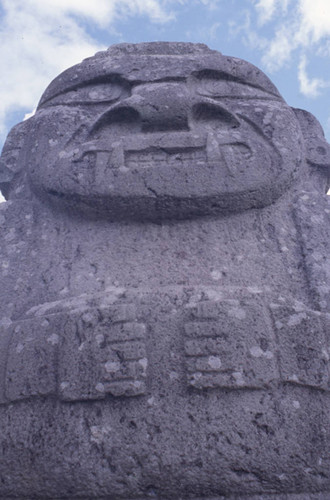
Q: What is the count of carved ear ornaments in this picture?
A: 2